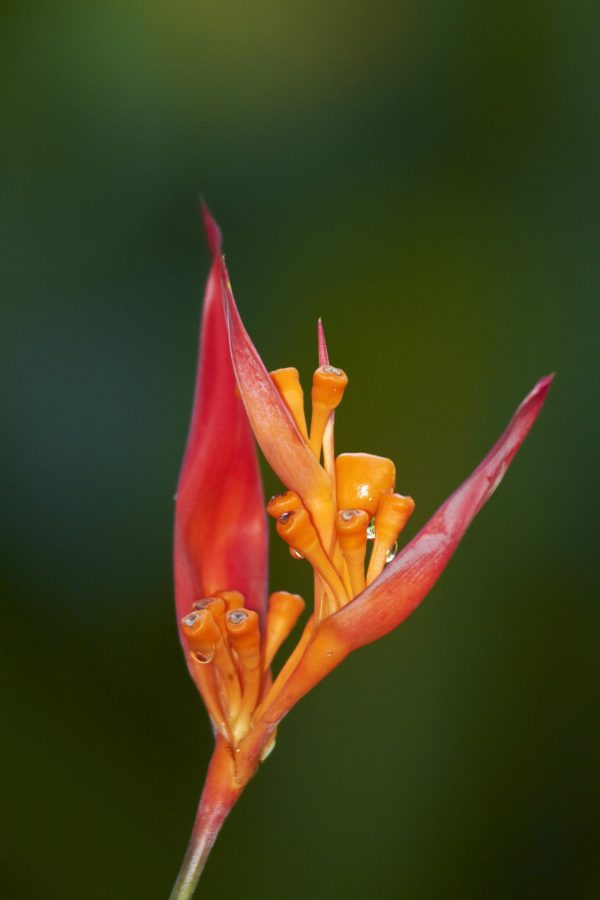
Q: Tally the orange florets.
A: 12